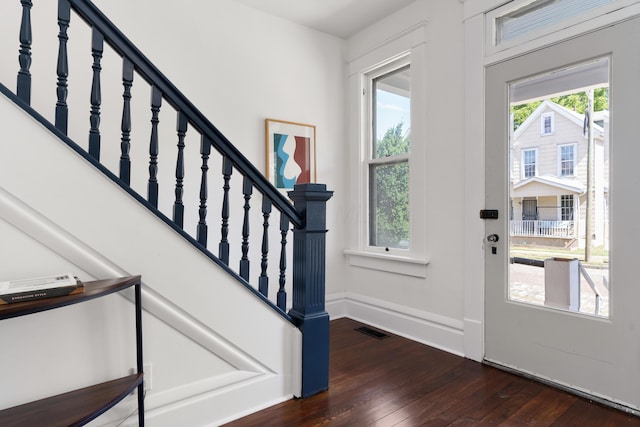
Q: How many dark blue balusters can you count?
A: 11